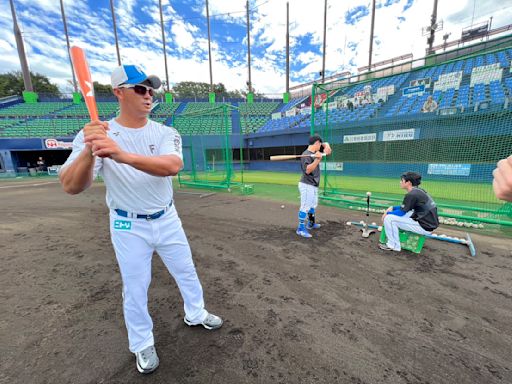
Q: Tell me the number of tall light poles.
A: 10